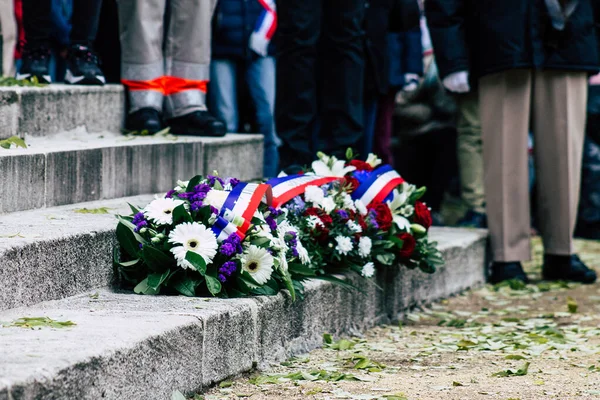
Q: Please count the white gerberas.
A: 3